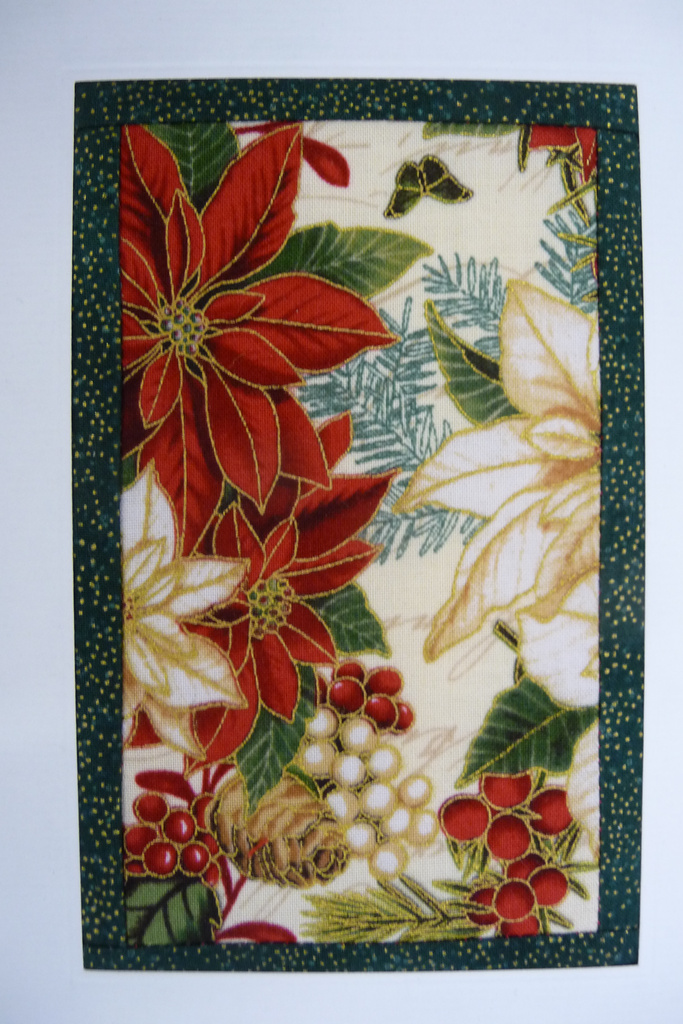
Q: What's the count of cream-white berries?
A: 12